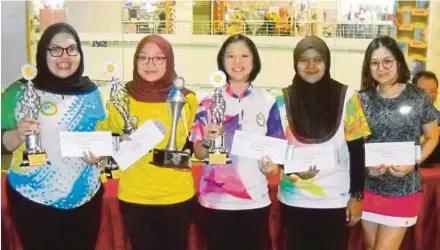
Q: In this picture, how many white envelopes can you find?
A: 5